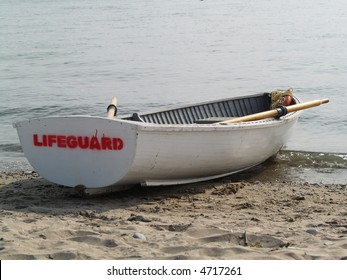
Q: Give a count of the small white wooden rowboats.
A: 1